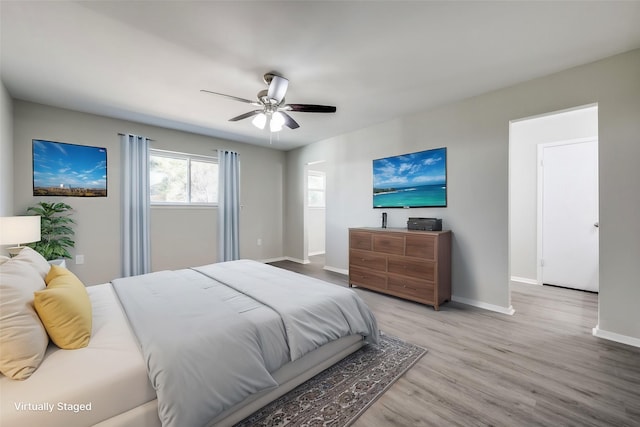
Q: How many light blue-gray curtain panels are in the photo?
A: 2